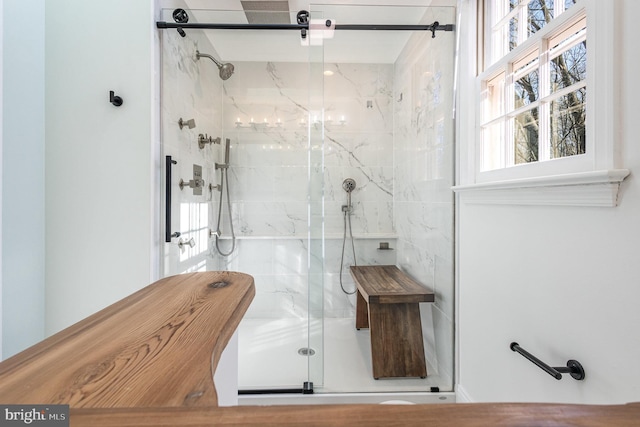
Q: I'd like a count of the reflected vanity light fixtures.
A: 2